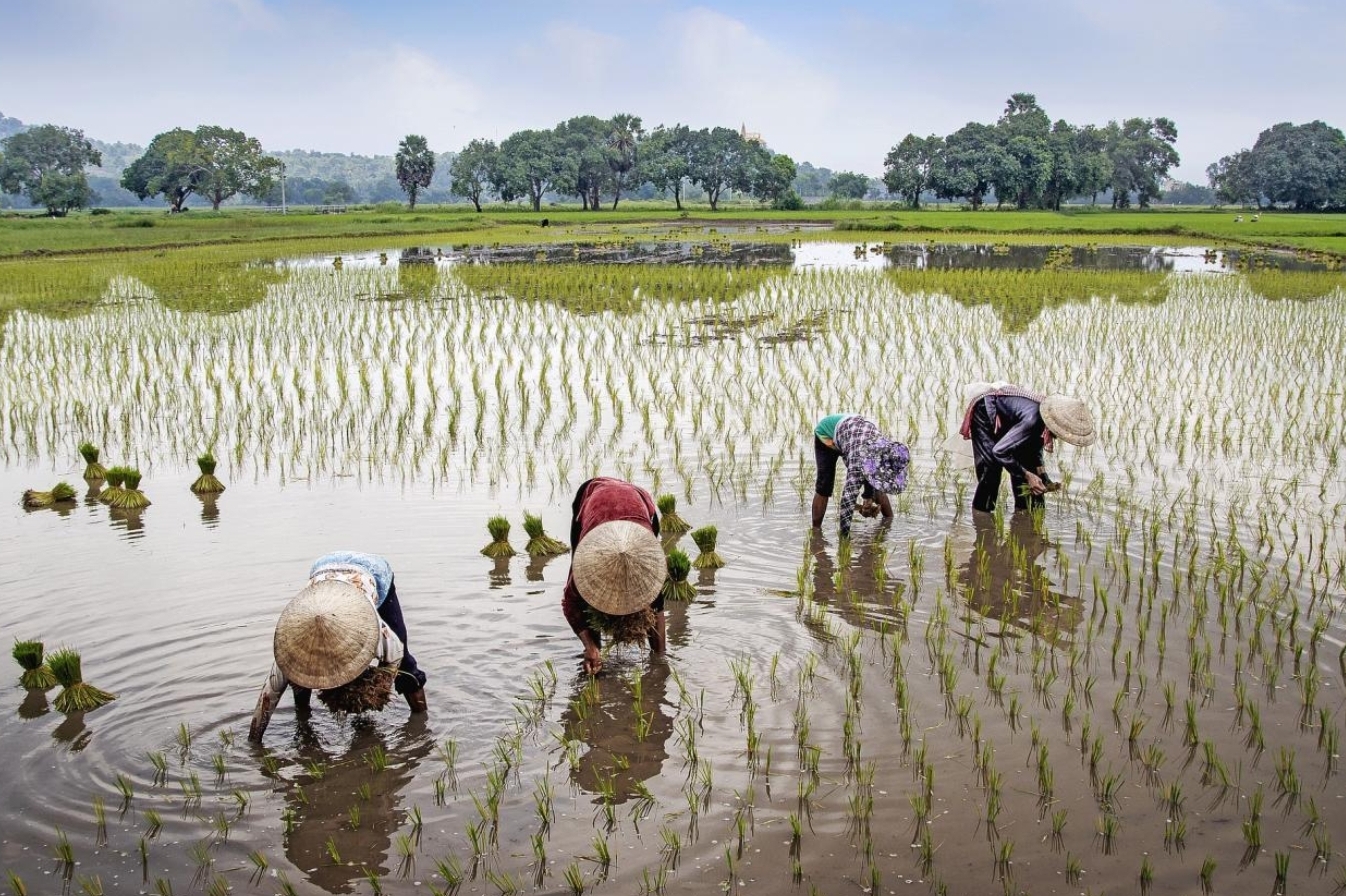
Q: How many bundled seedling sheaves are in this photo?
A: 12